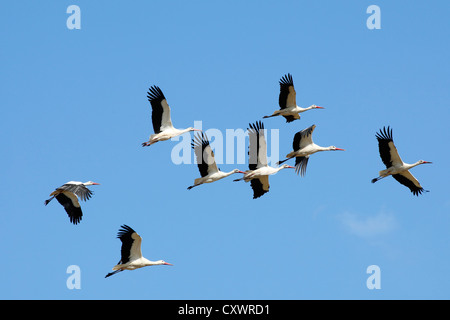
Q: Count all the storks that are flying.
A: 8